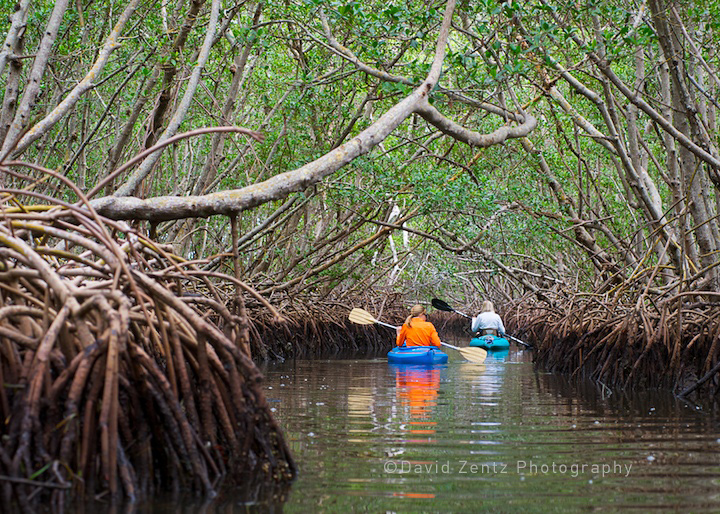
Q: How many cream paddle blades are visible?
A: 2